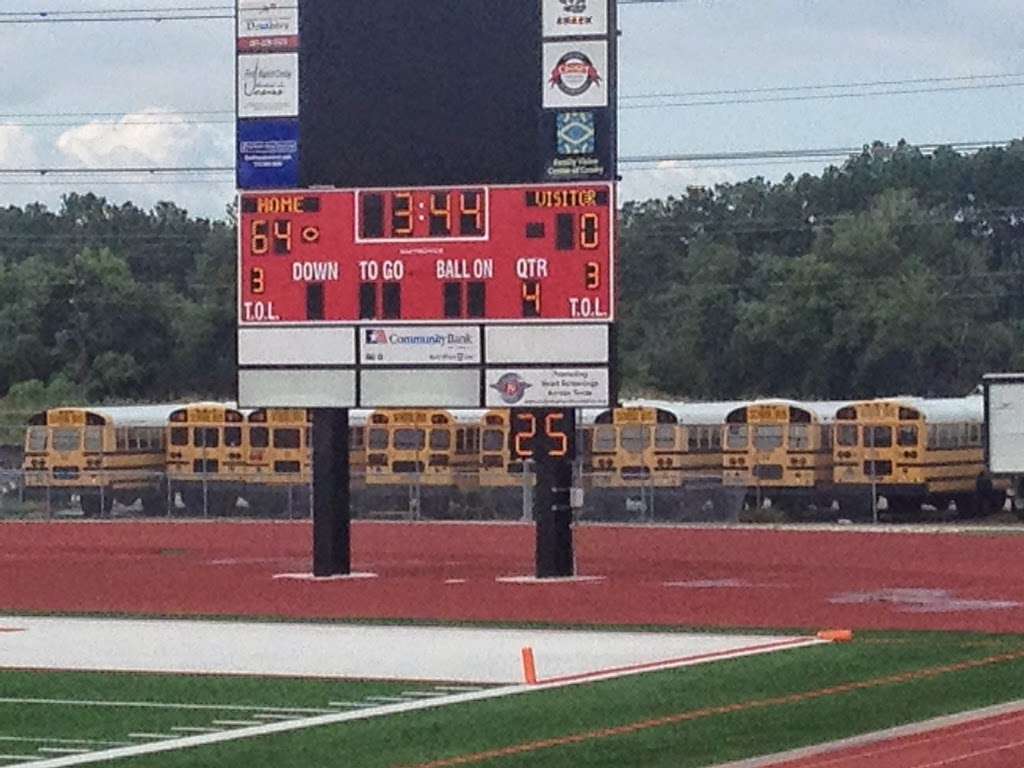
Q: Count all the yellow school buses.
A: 8